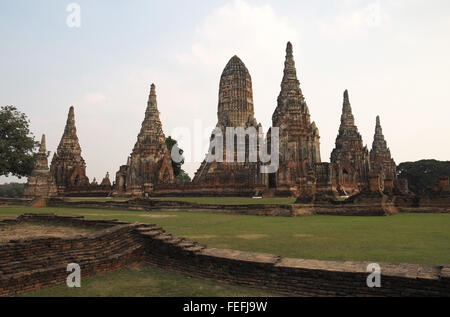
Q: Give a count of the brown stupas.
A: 7